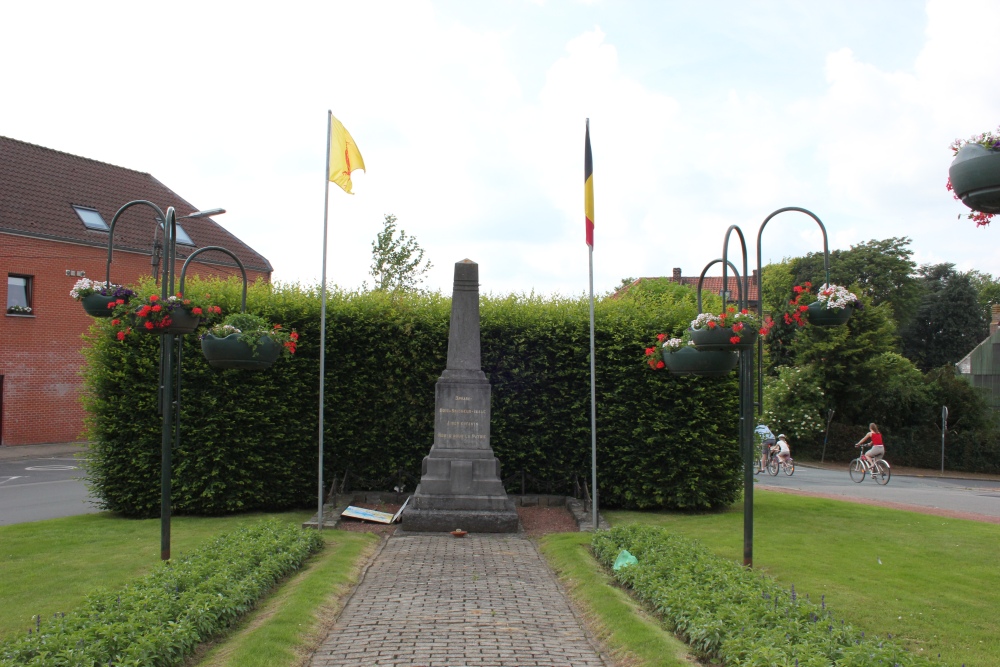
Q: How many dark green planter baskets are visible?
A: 7